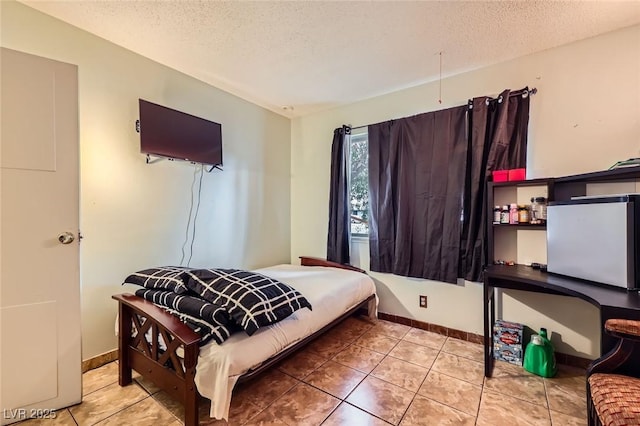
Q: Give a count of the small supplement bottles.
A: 4